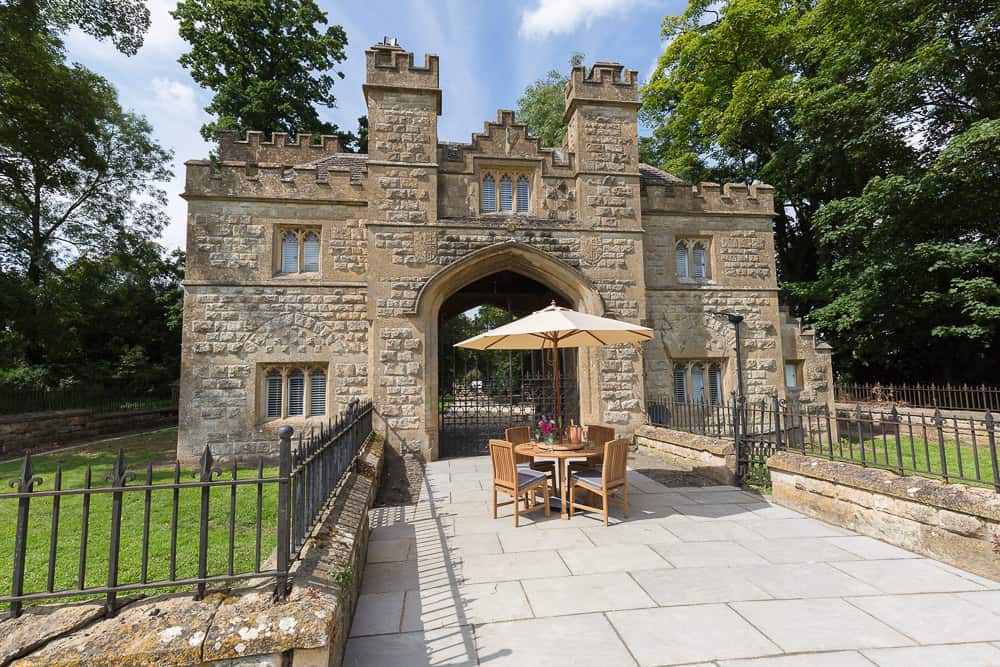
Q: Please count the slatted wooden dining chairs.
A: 4